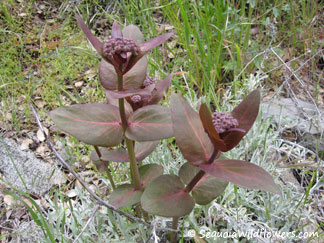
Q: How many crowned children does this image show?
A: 0